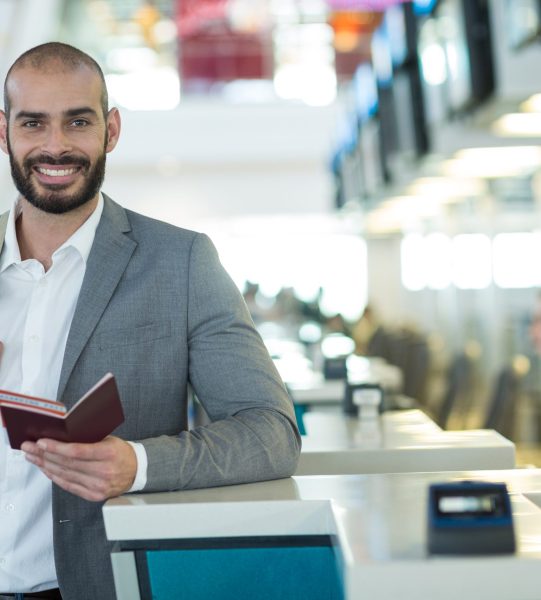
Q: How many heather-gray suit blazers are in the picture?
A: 1